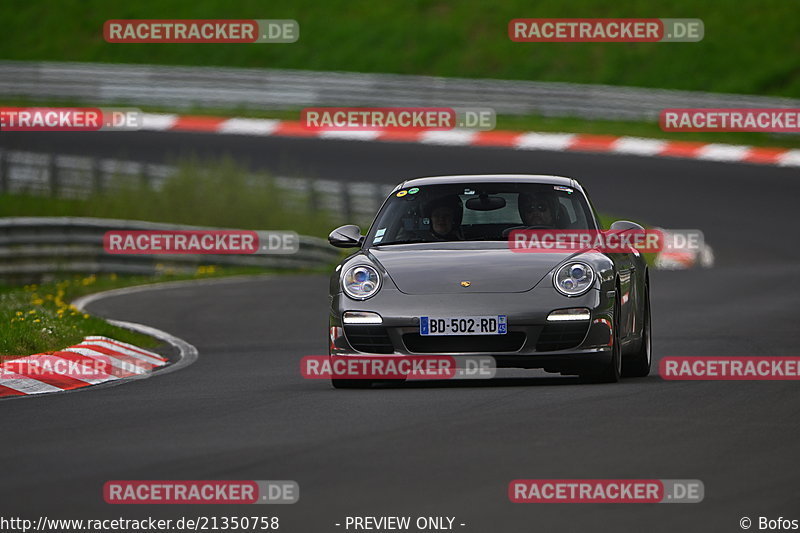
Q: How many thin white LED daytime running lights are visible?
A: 2